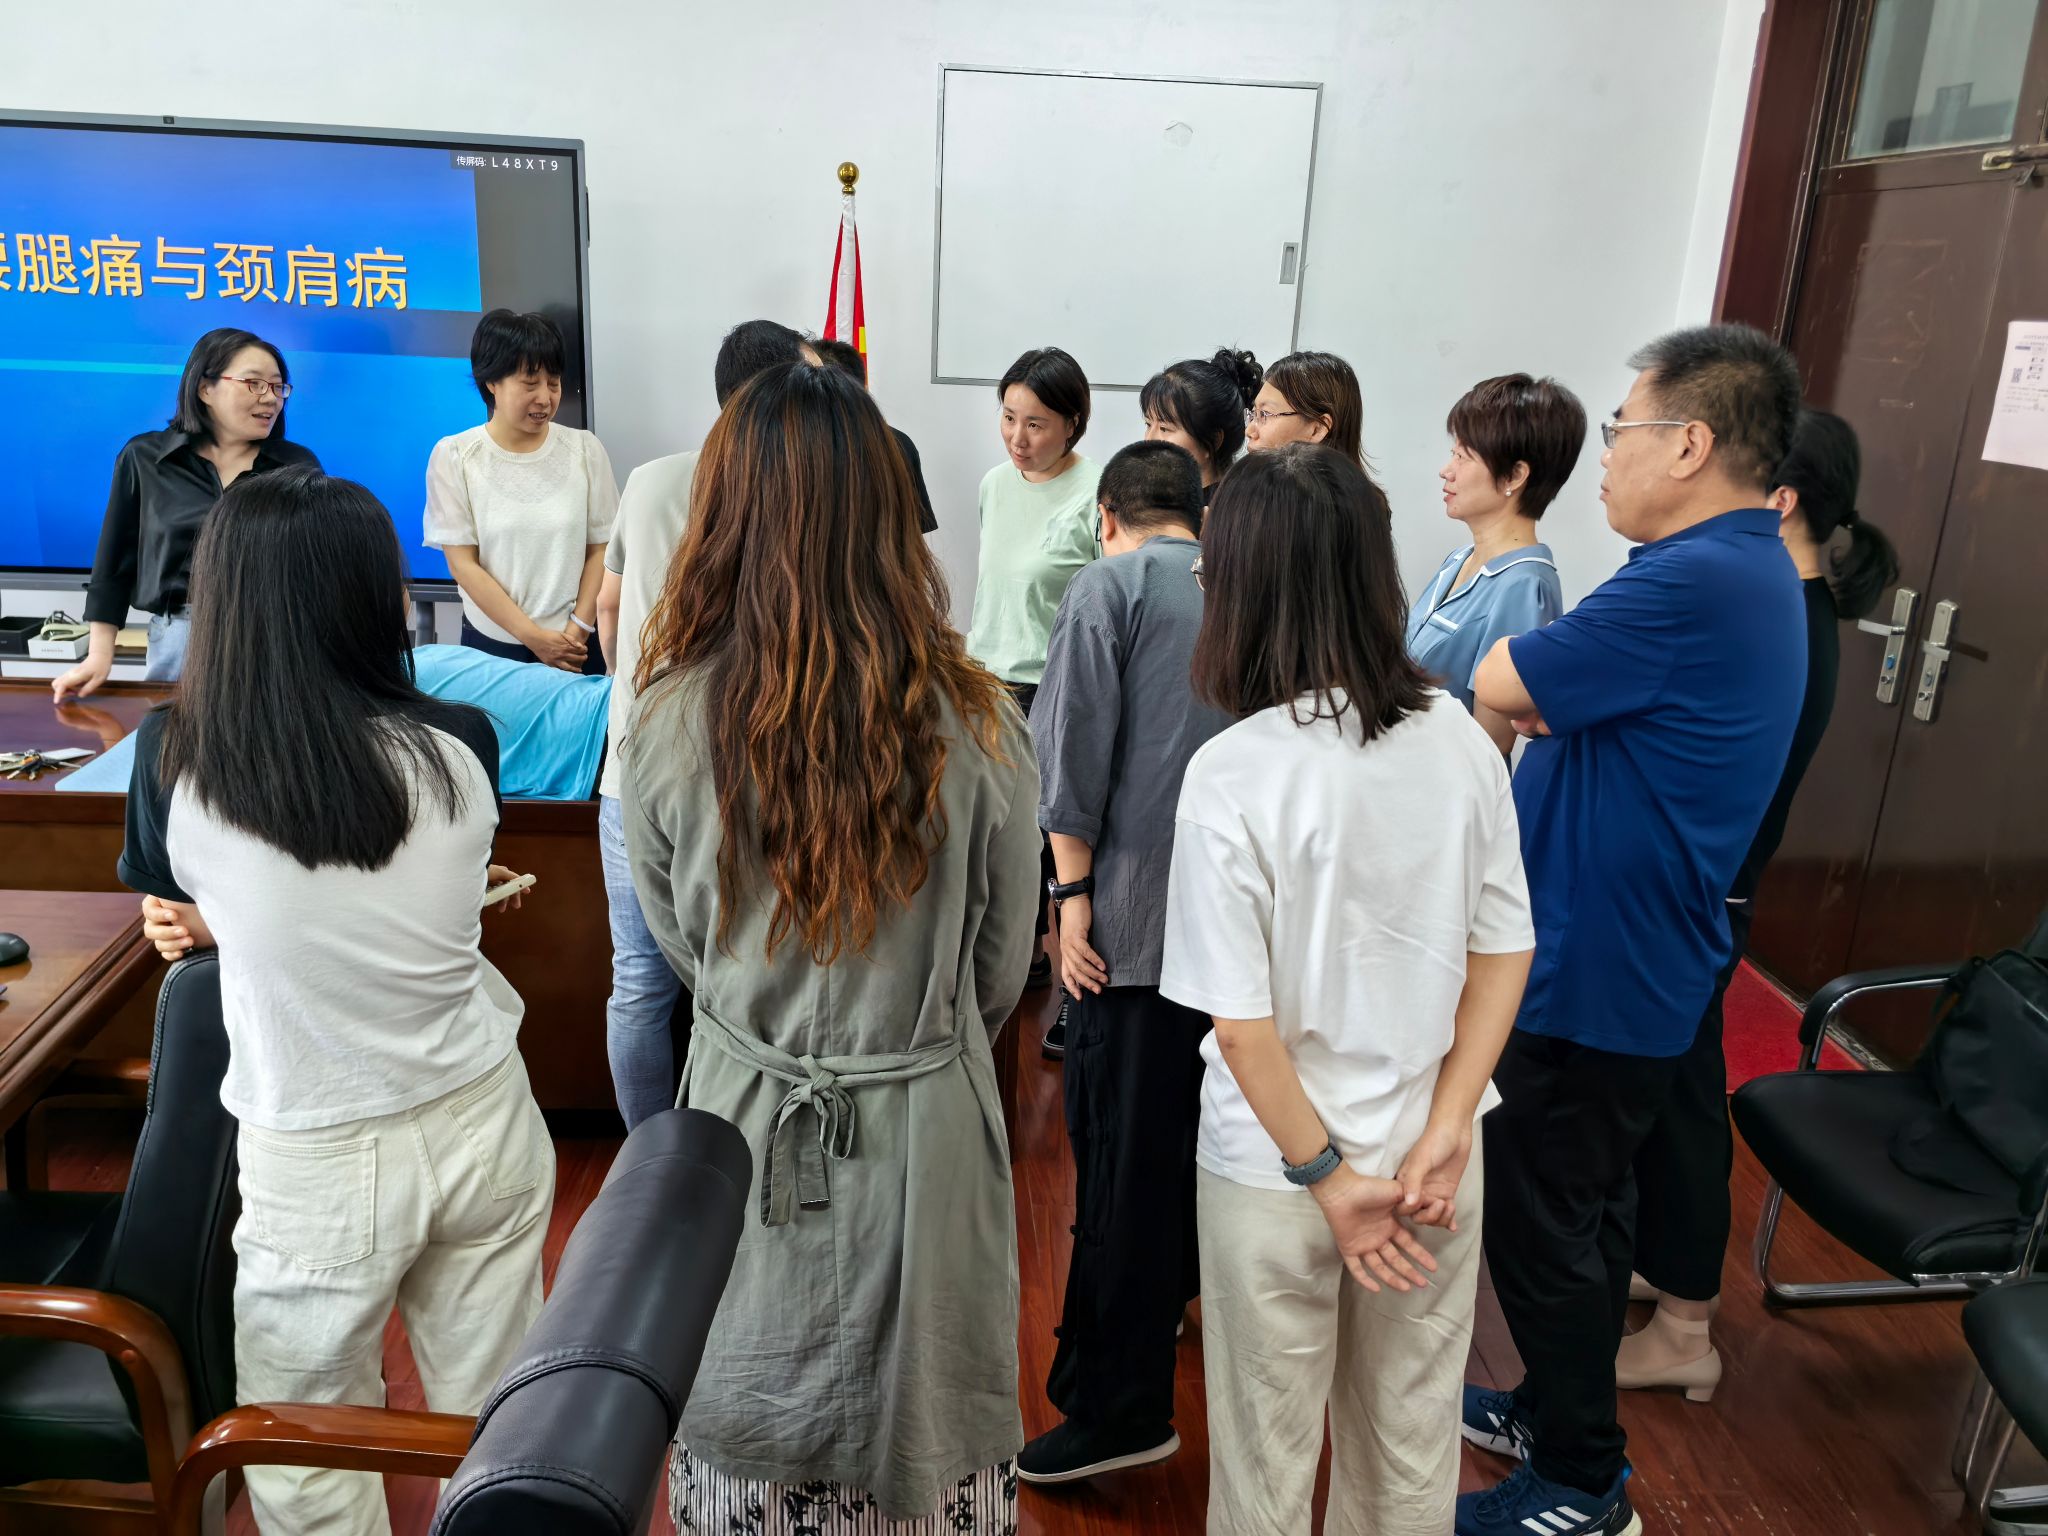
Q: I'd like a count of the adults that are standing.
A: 14